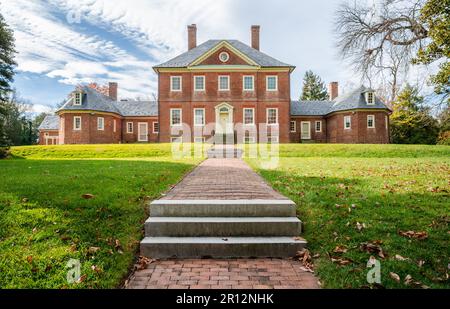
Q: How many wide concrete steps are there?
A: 3